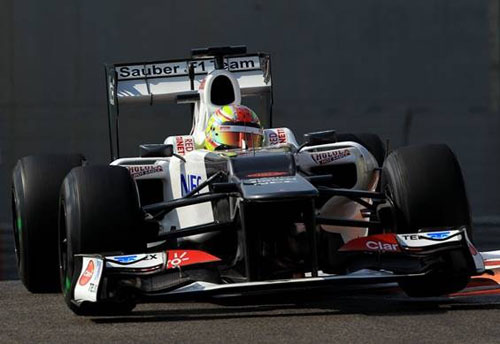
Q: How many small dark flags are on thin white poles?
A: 0